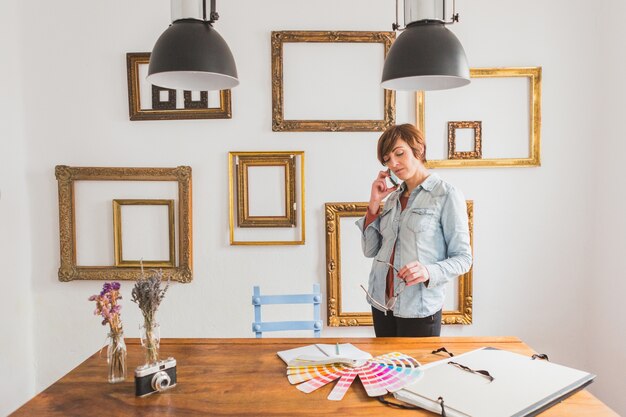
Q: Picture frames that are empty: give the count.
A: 11